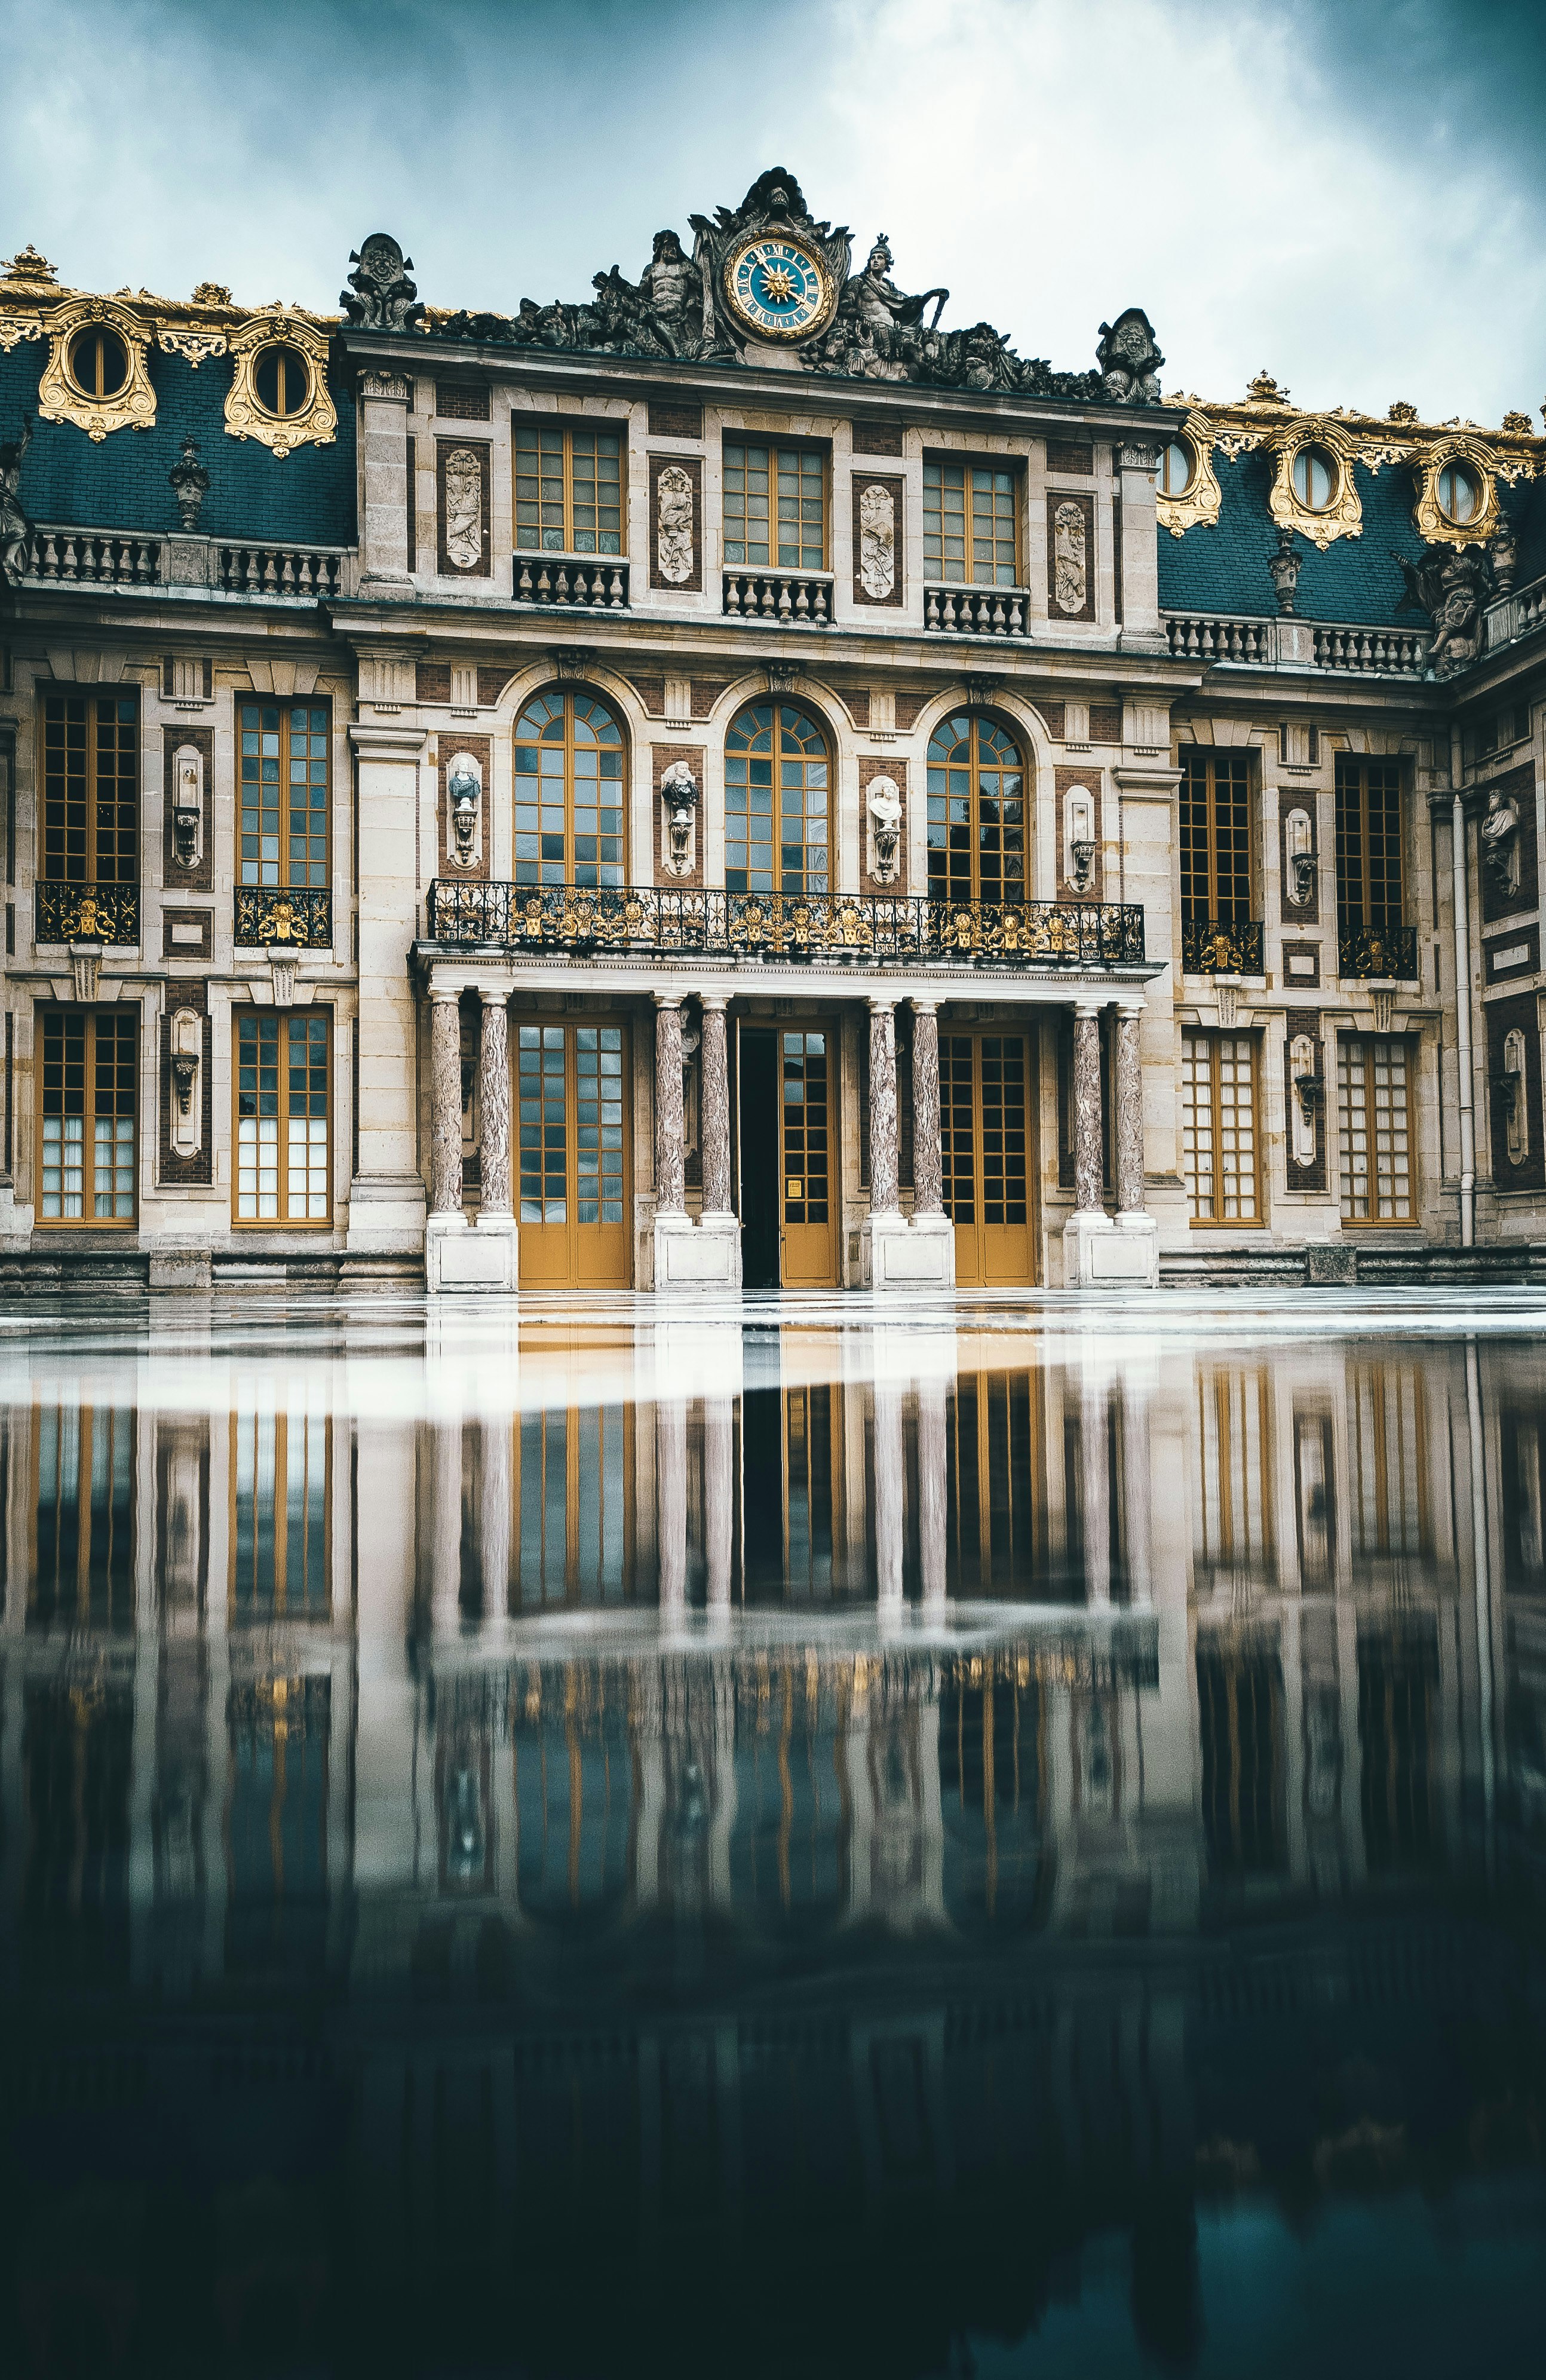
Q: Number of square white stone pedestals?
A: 4